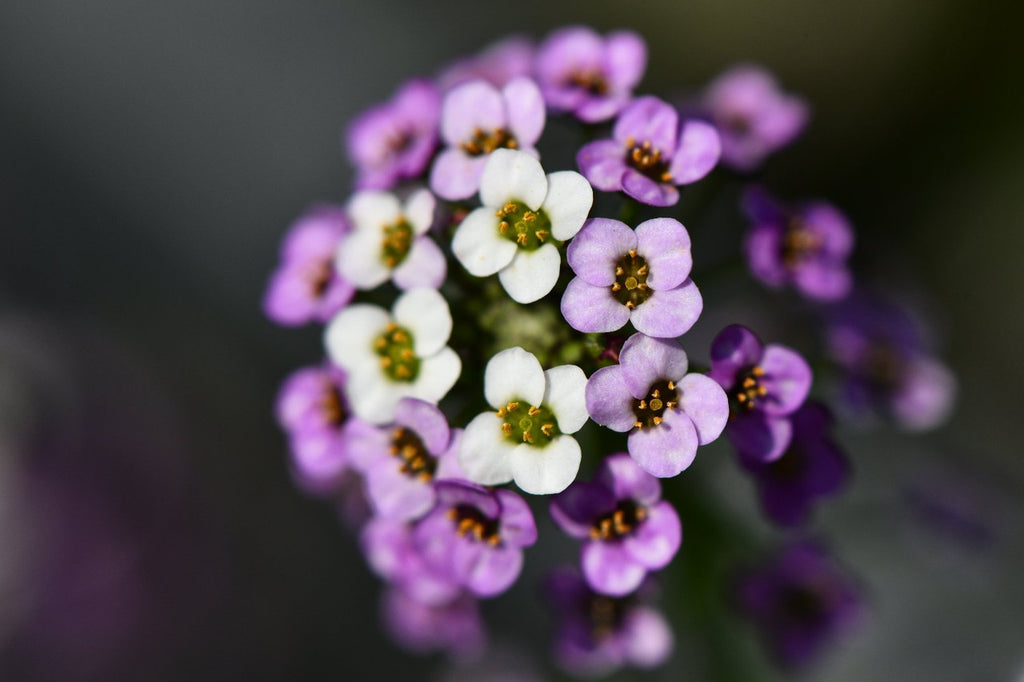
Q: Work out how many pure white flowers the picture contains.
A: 3